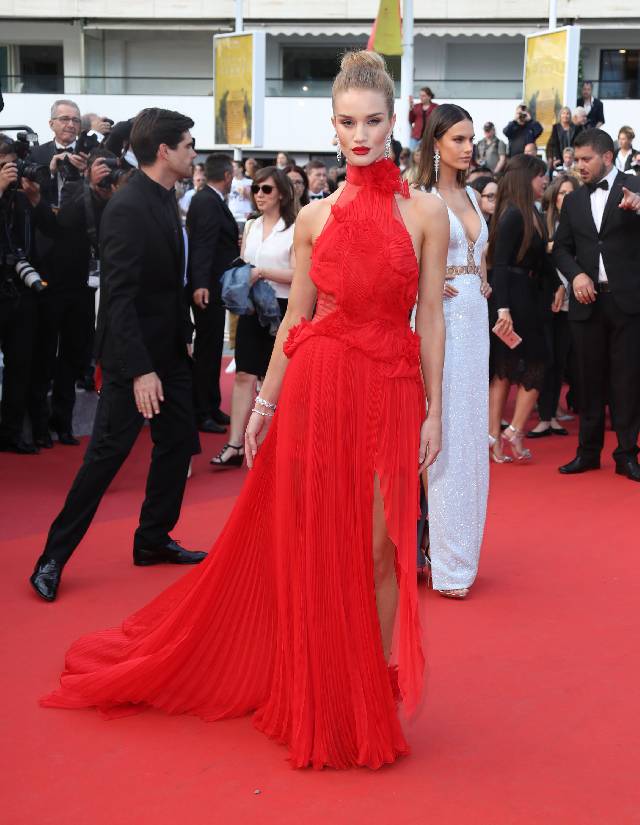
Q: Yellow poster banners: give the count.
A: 2